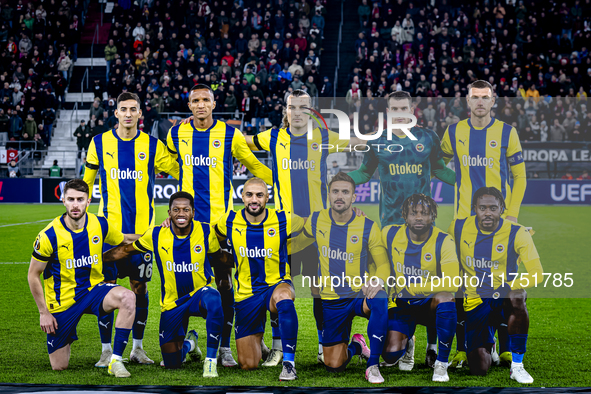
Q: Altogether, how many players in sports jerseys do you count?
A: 11